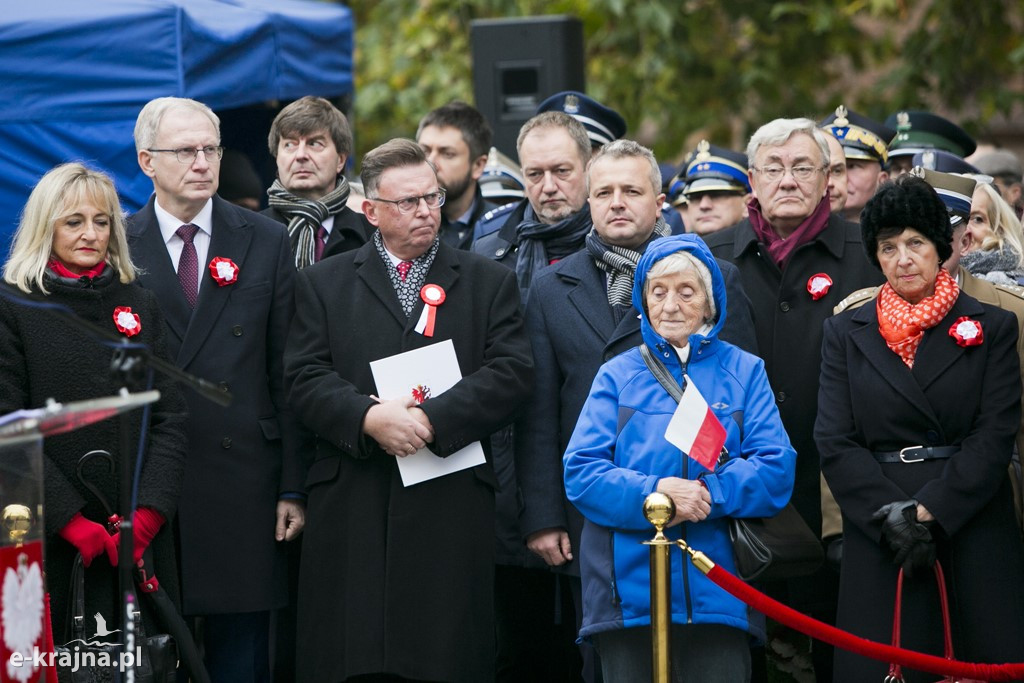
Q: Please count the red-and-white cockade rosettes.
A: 5